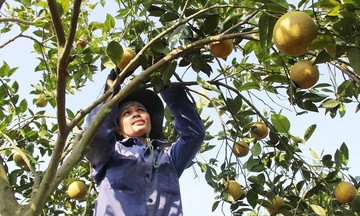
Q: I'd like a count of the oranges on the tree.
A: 13